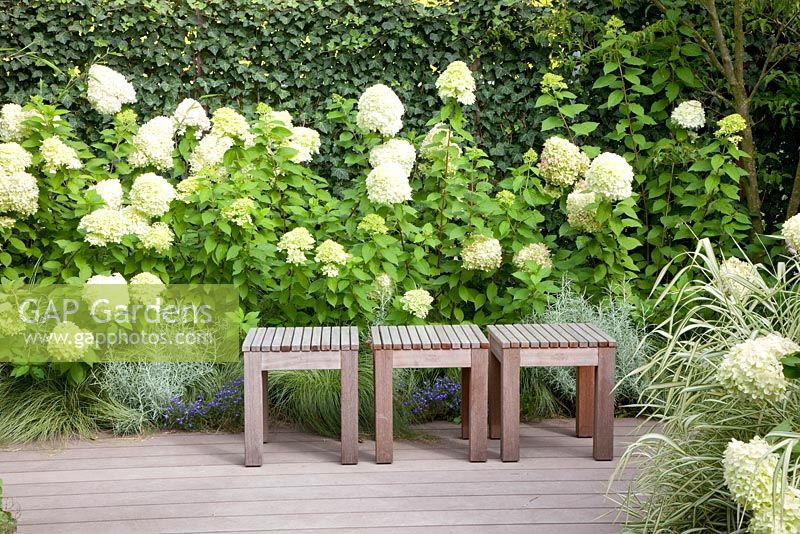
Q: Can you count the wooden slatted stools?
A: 3